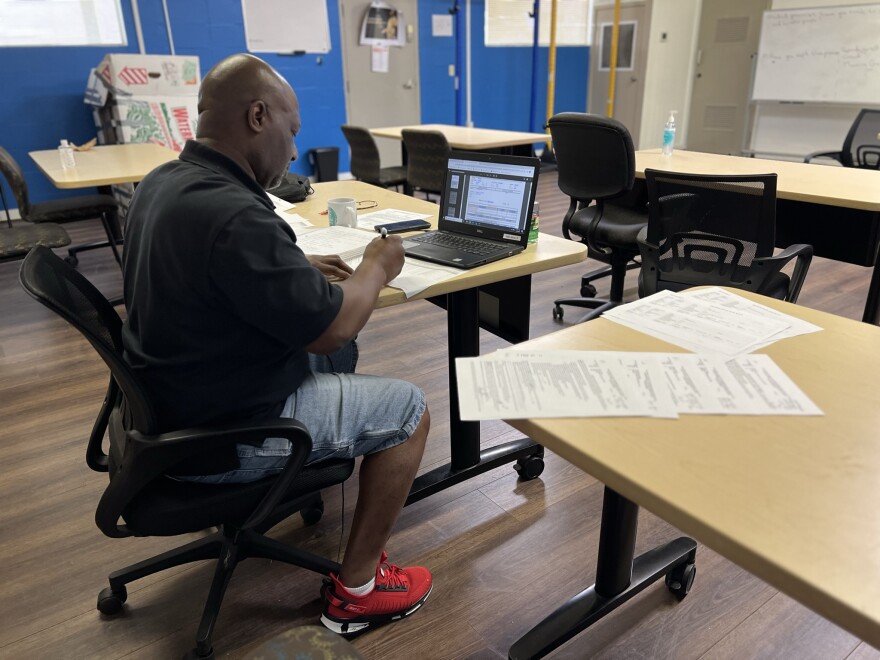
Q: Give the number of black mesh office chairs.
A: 3